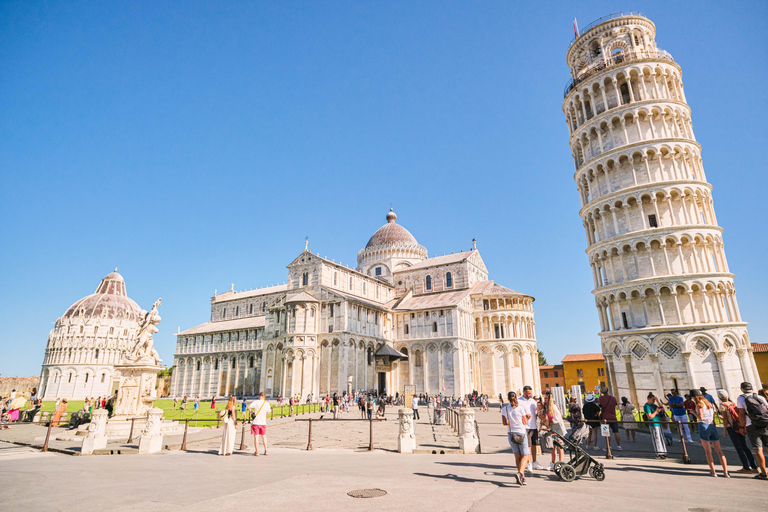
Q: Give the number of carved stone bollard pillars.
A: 4